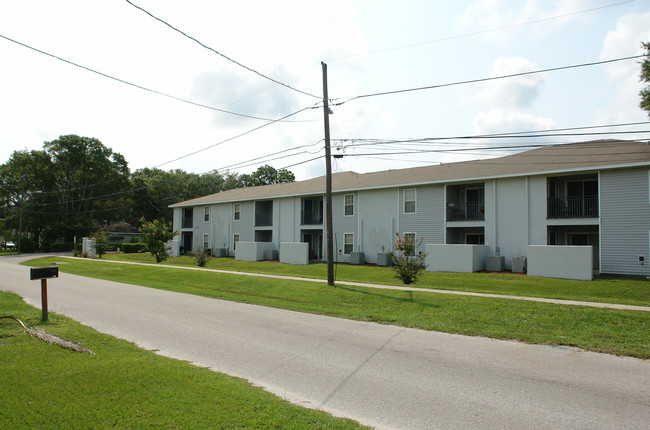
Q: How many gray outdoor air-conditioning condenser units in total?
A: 6